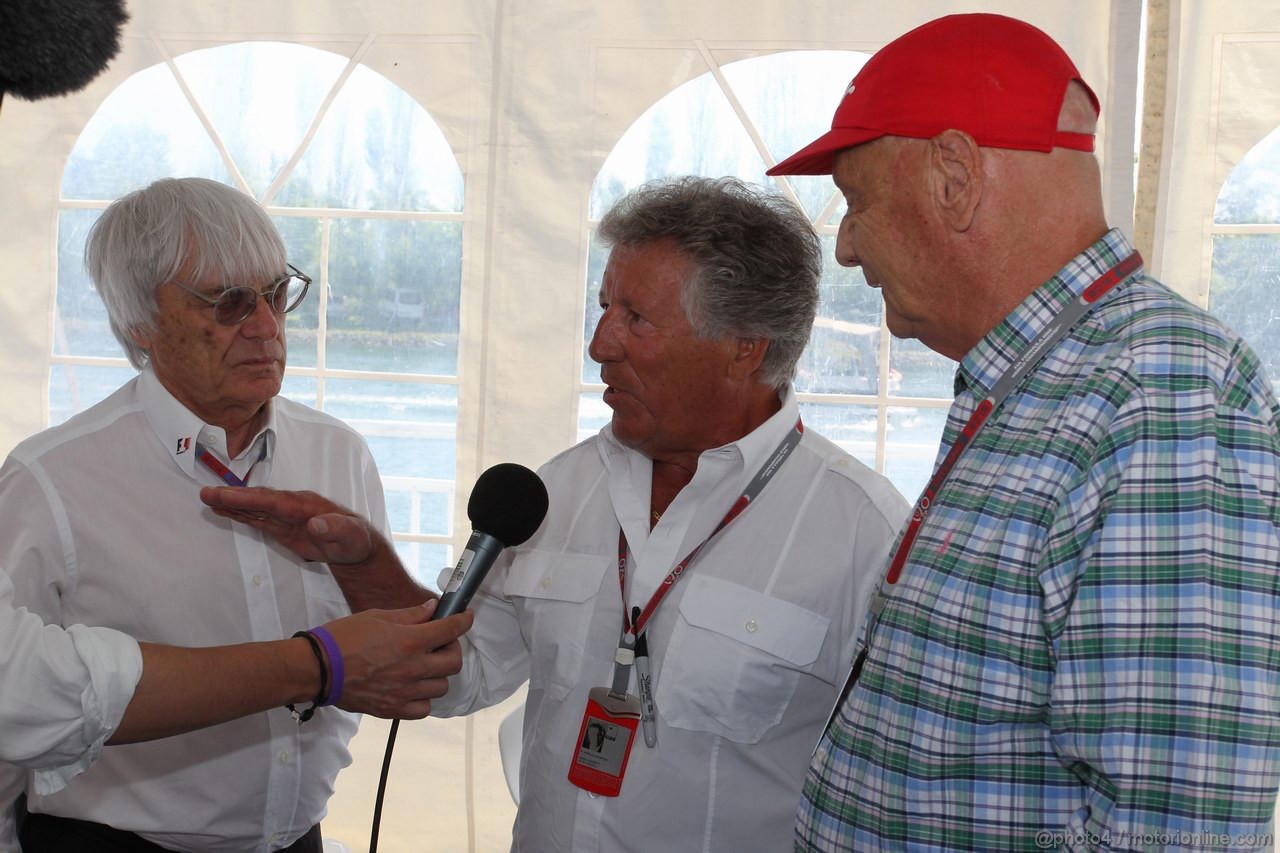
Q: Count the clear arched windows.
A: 3